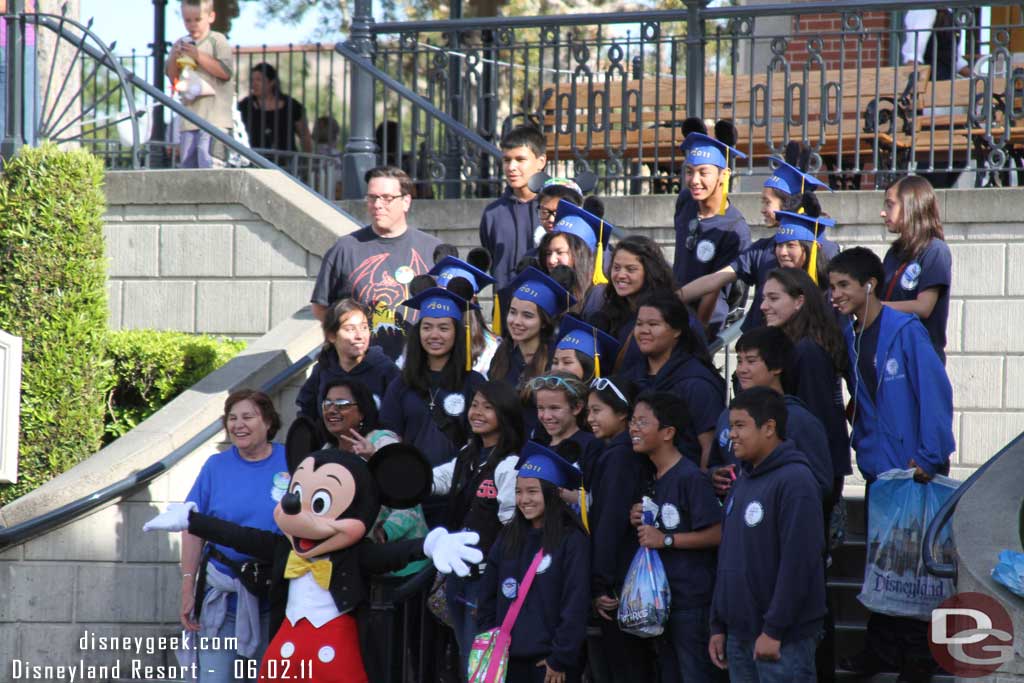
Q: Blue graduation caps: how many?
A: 9